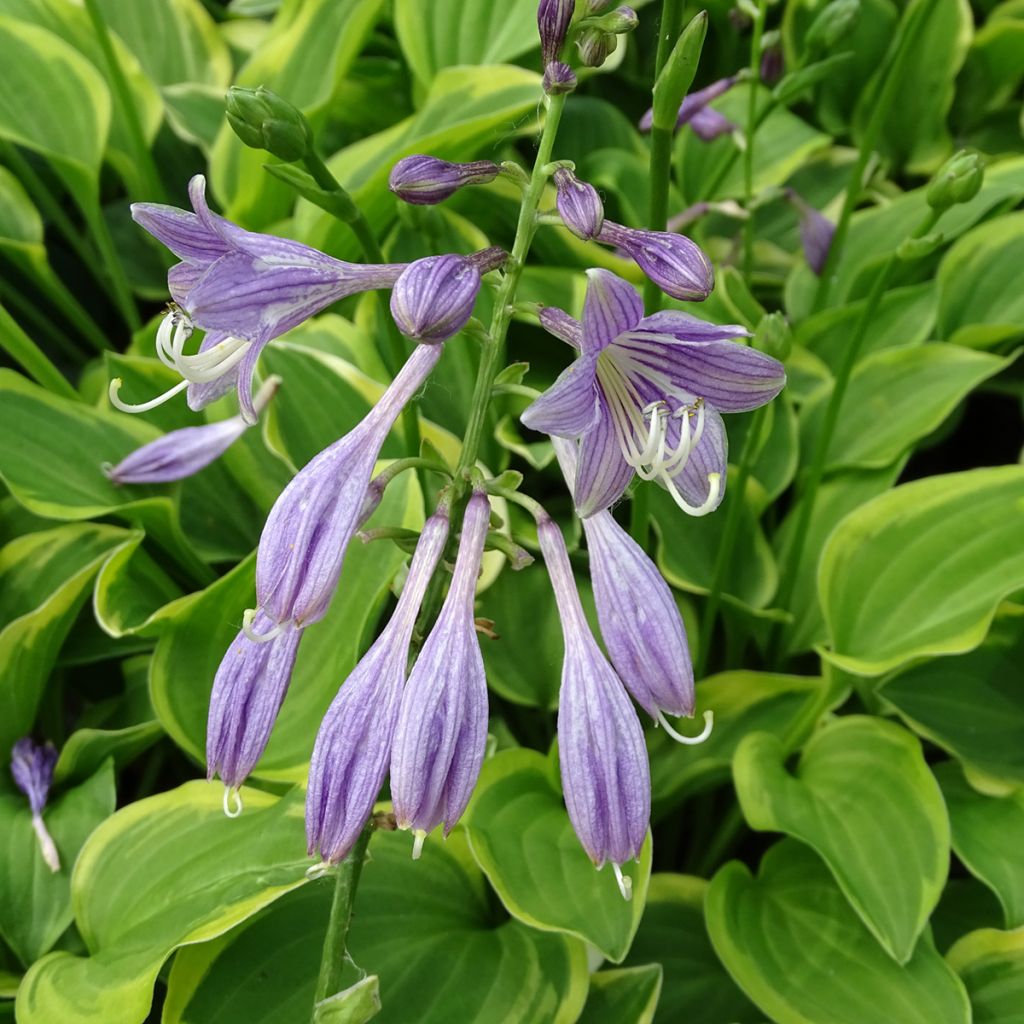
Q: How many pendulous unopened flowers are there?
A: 6